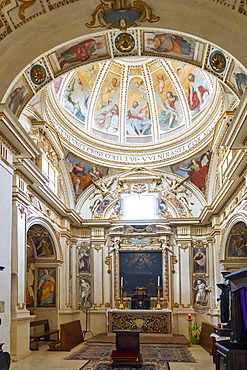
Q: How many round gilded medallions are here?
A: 3